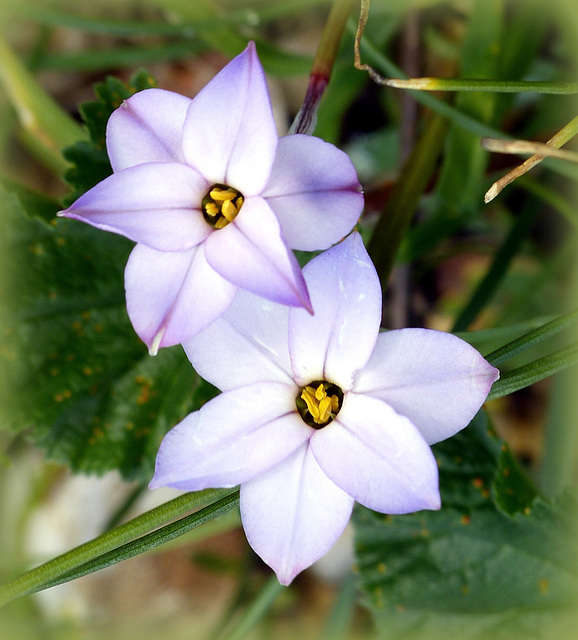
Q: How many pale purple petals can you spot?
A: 12